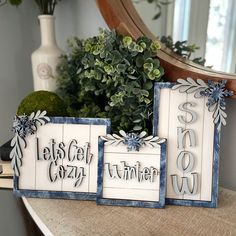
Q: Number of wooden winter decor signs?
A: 3